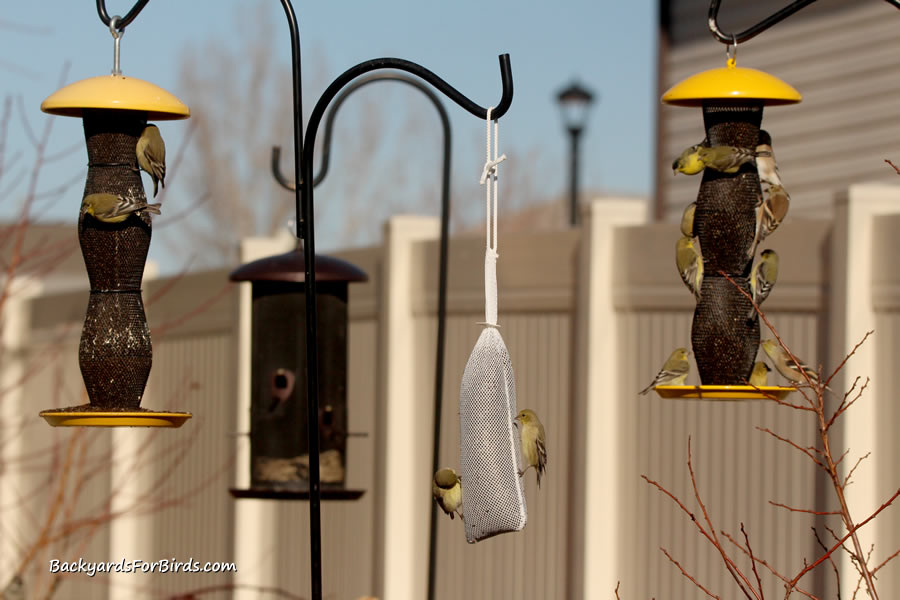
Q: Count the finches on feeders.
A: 14